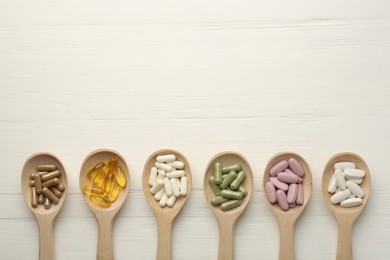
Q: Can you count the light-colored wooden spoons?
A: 6